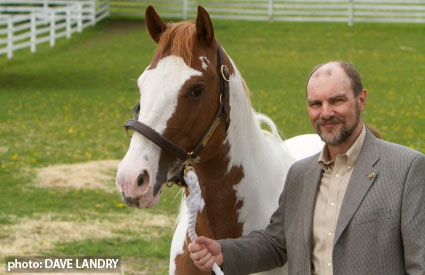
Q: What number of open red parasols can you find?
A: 0